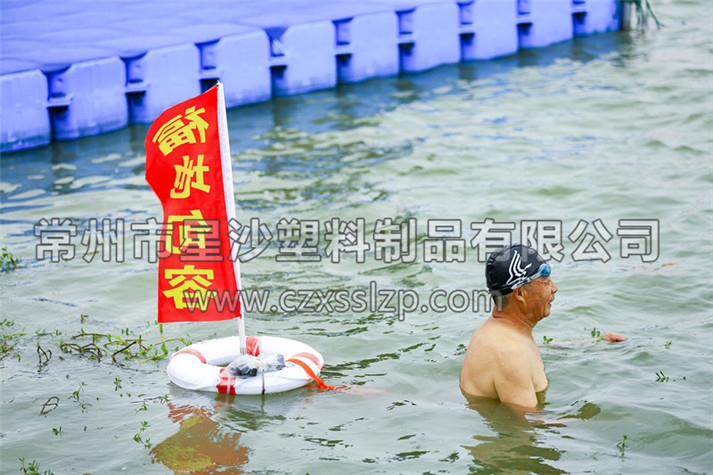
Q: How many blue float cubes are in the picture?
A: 10